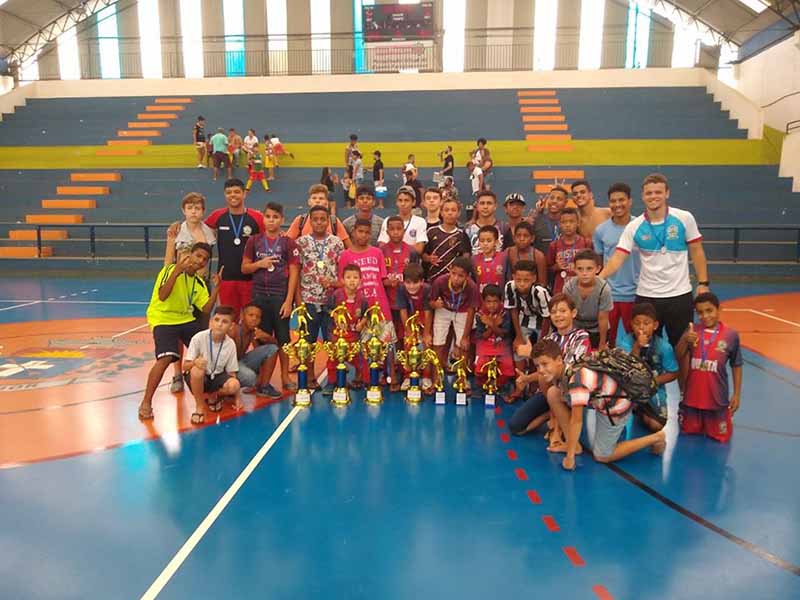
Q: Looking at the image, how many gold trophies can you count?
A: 7